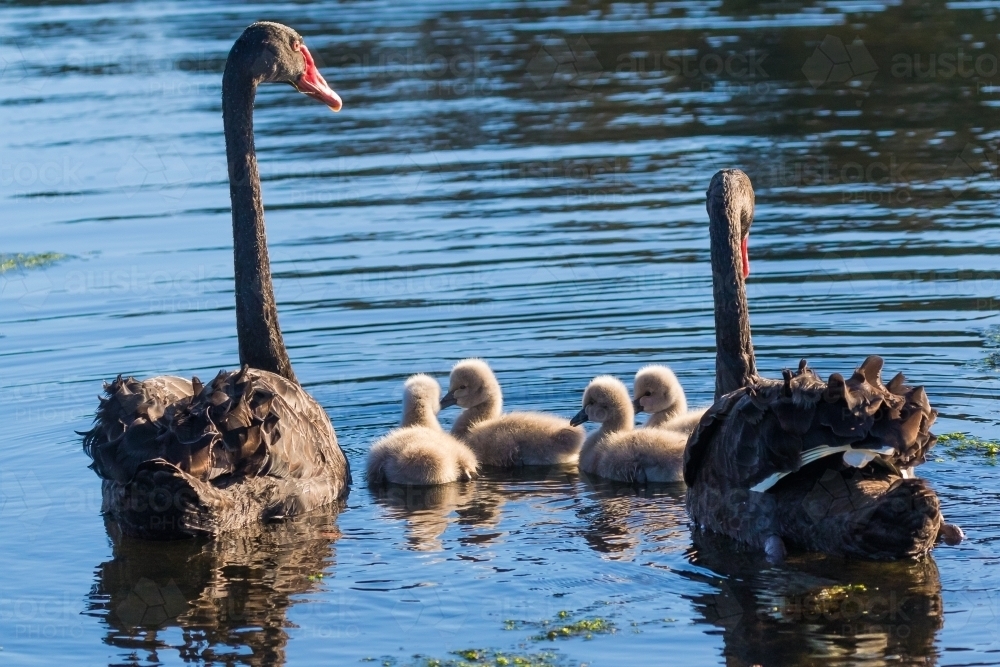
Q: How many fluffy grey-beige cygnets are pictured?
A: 4